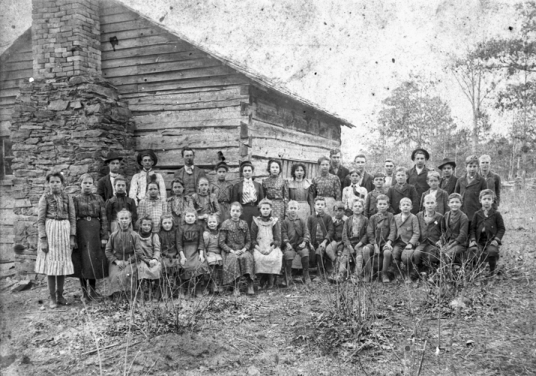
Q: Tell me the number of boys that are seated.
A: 9